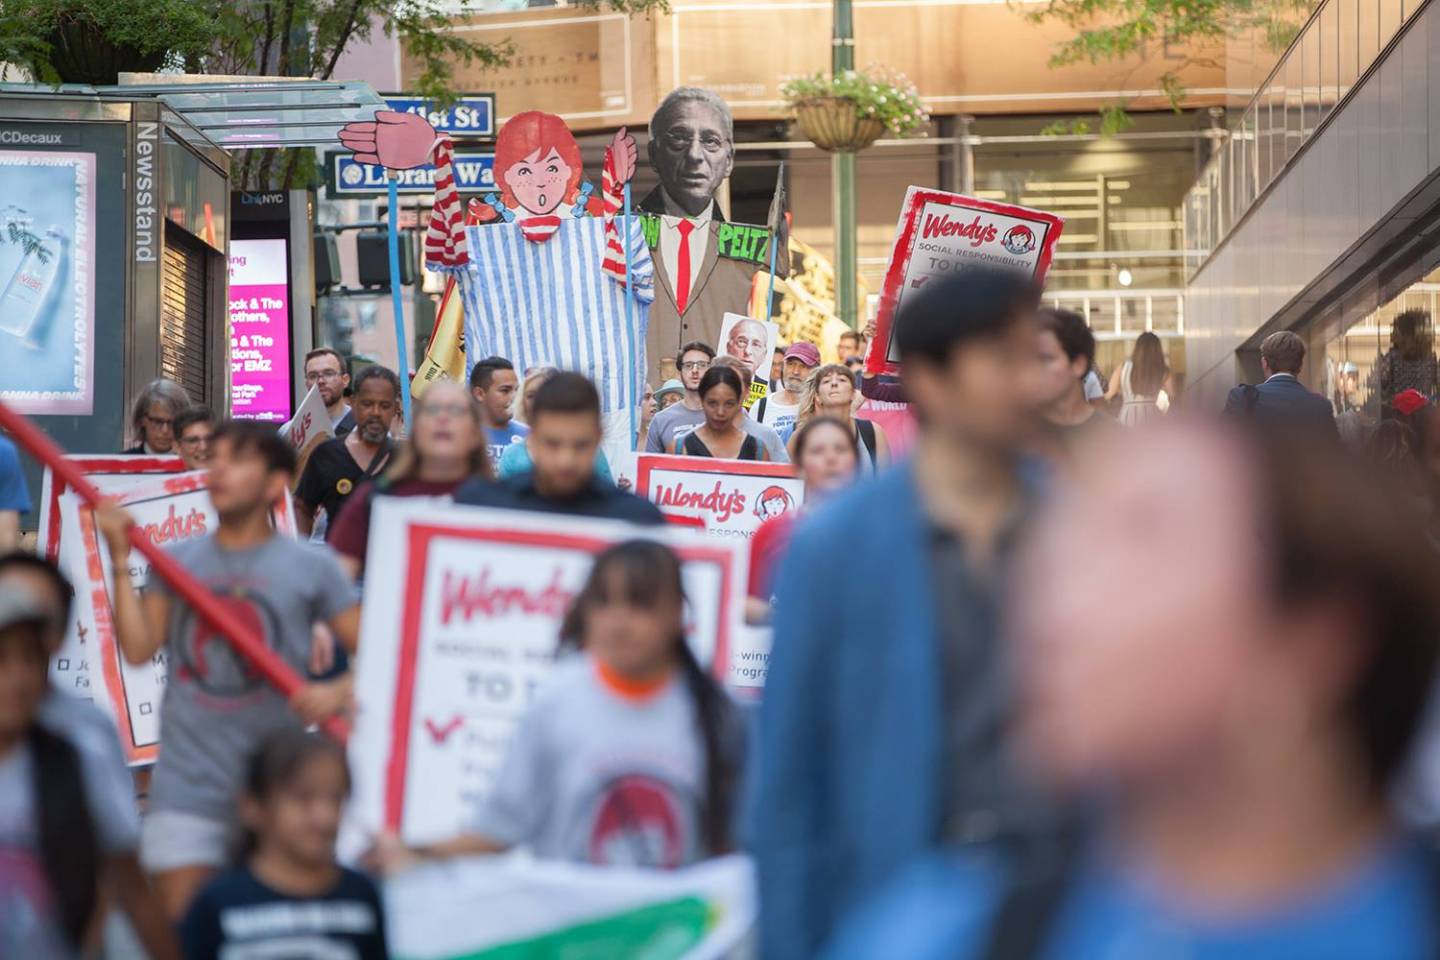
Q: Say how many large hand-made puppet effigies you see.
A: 2